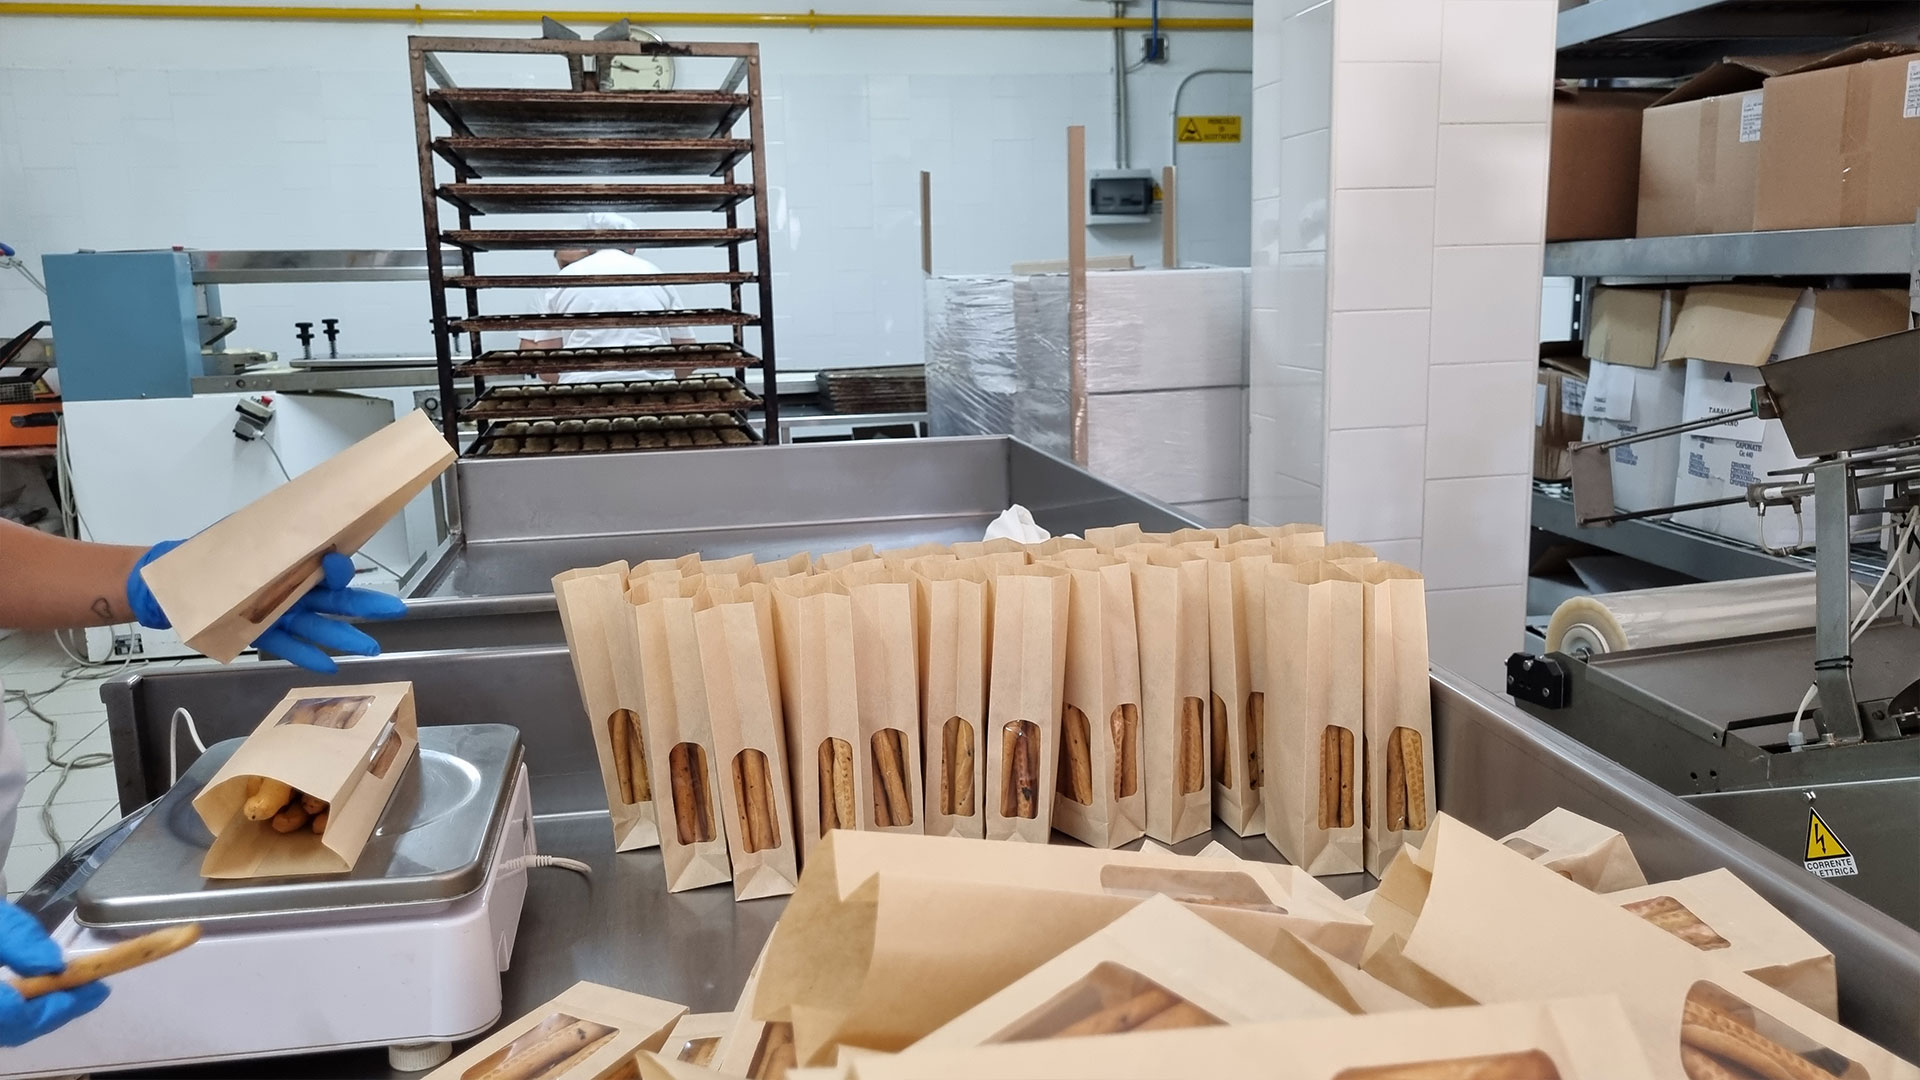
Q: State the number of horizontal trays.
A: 9